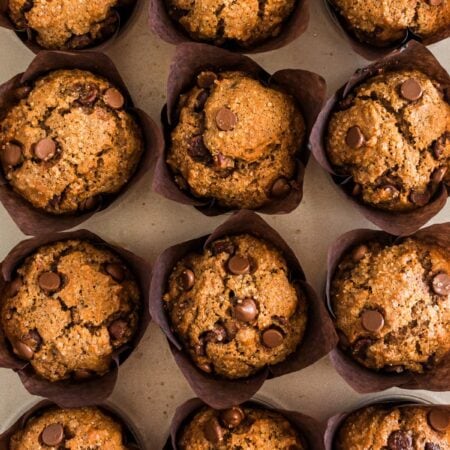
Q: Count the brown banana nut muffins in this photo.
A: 12